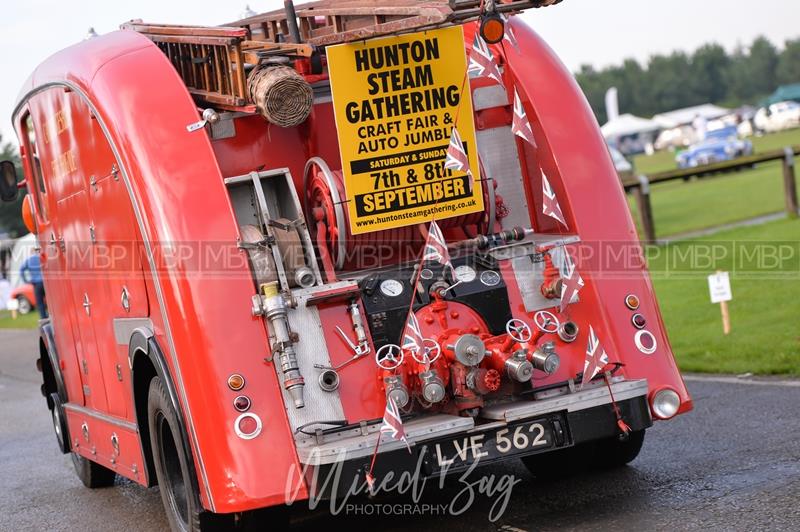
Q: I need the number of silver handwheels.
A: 4